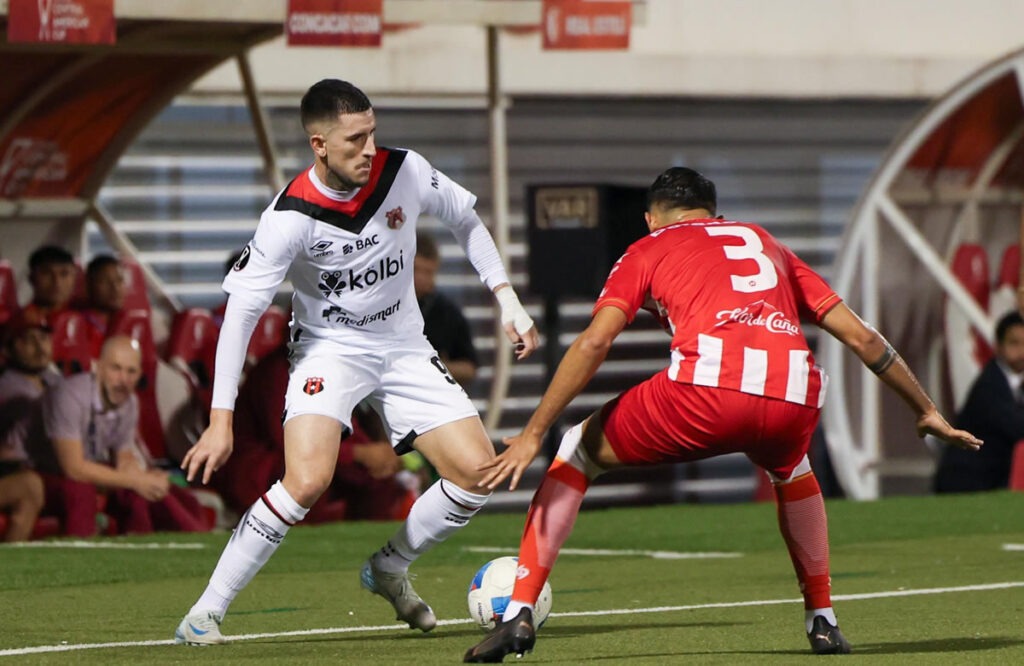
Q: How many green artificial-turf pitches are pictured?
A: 1